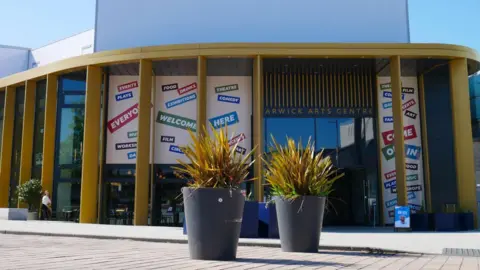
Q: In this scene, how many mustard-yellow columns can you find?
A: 9